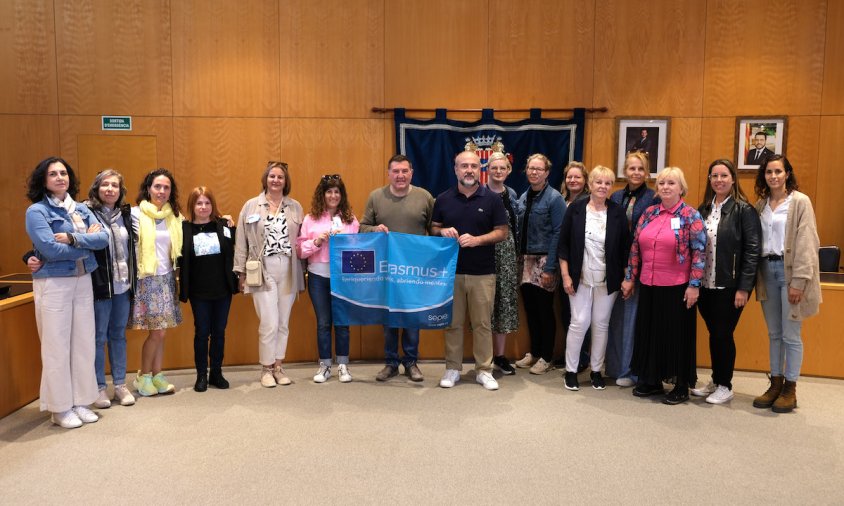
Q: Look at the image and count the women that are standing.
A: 14